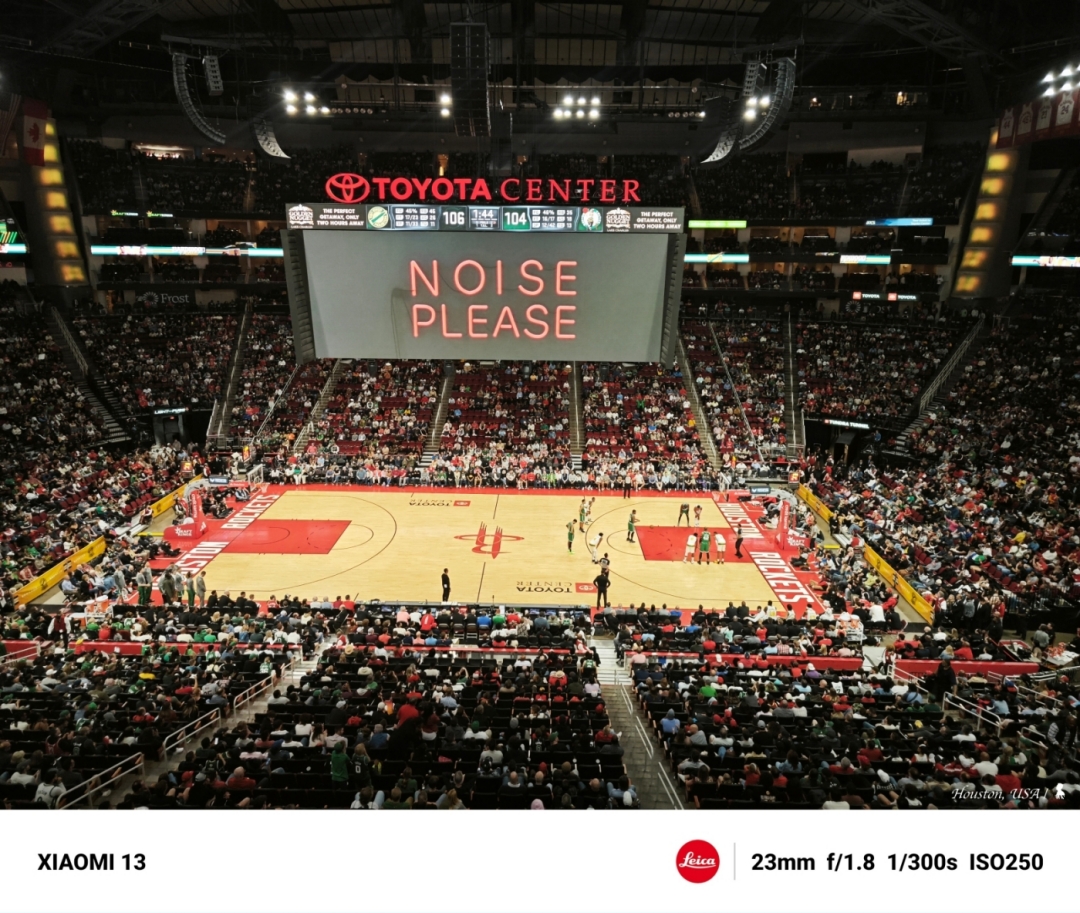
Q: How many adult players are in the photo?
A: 10